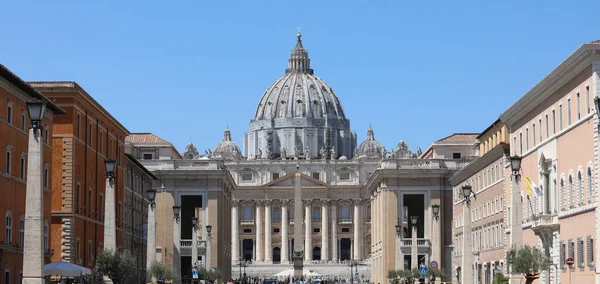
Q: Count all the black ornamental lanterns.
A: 12